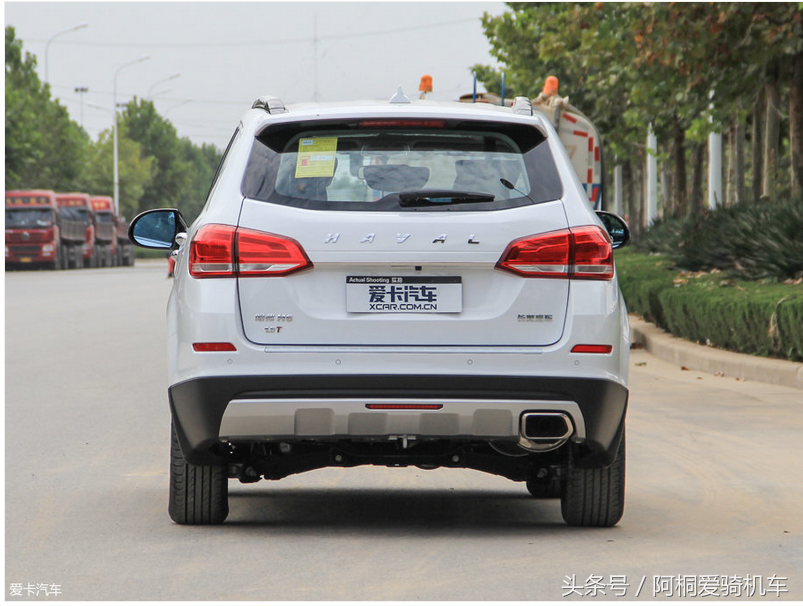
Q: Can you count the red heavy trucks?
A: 3